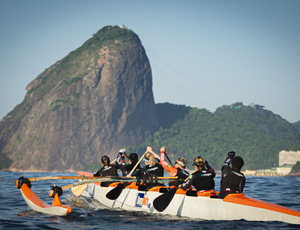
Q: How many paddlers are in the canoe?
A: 6